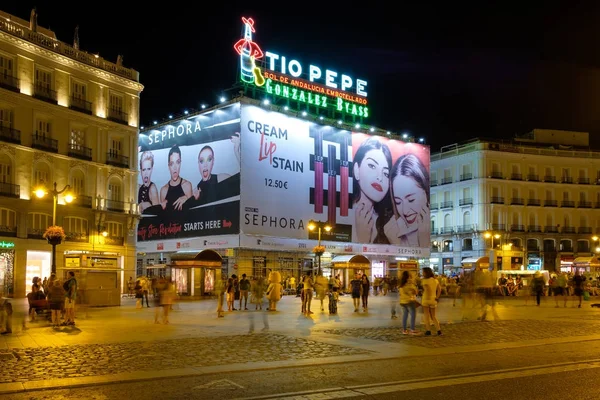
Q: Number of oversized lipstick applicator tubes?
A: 3